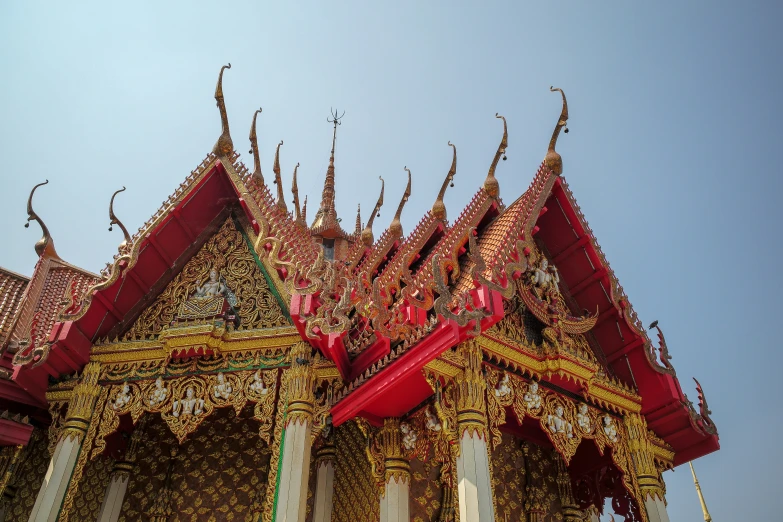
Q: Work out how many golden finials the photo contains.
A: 11